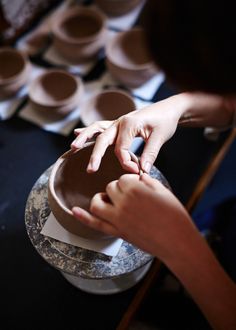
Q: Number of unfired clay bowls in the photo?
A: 7